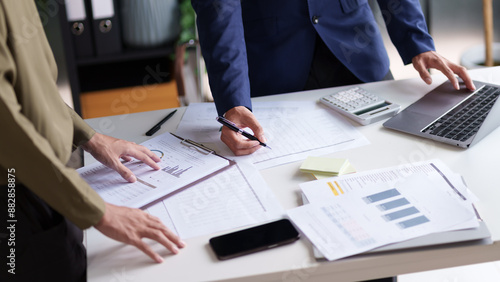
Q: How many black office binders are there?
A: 2